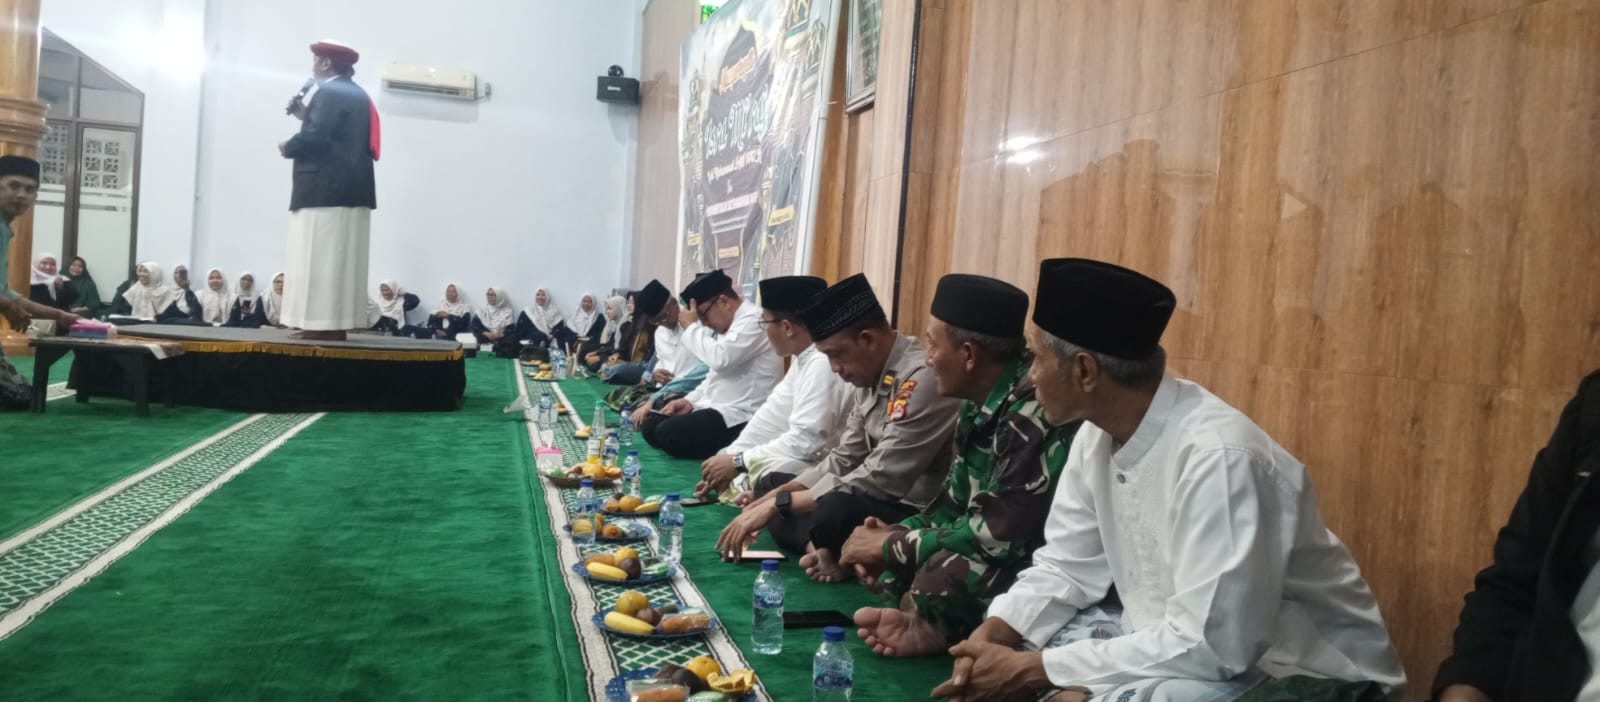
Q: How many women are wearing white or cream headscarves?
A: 12